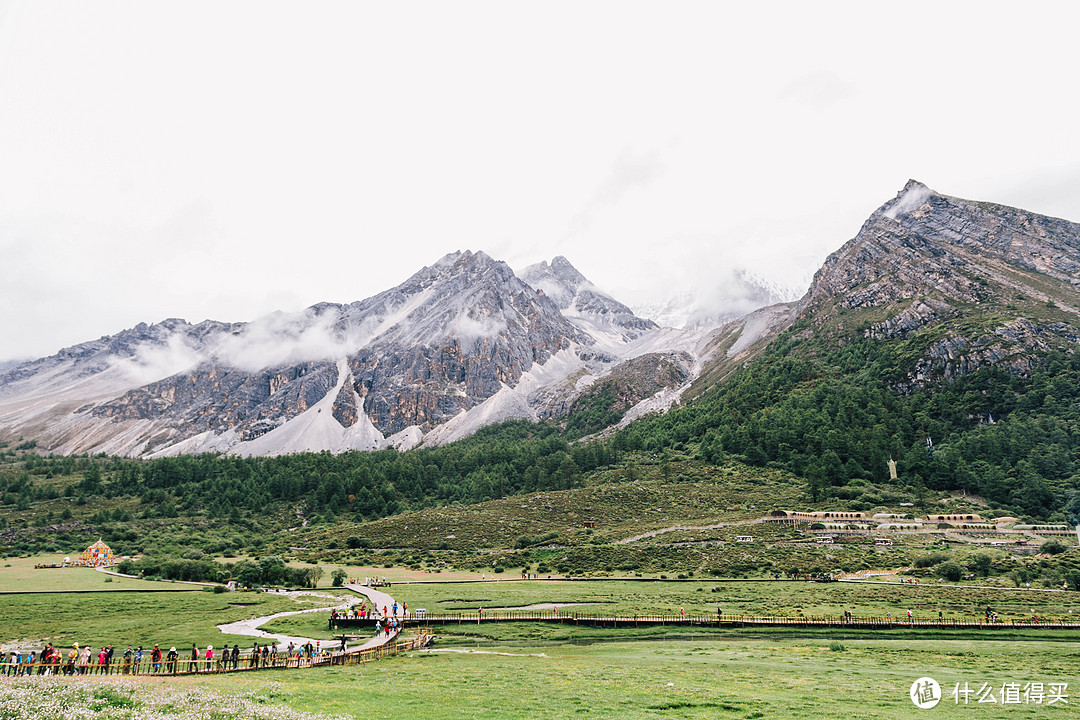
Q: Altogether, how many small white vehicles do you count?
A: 3